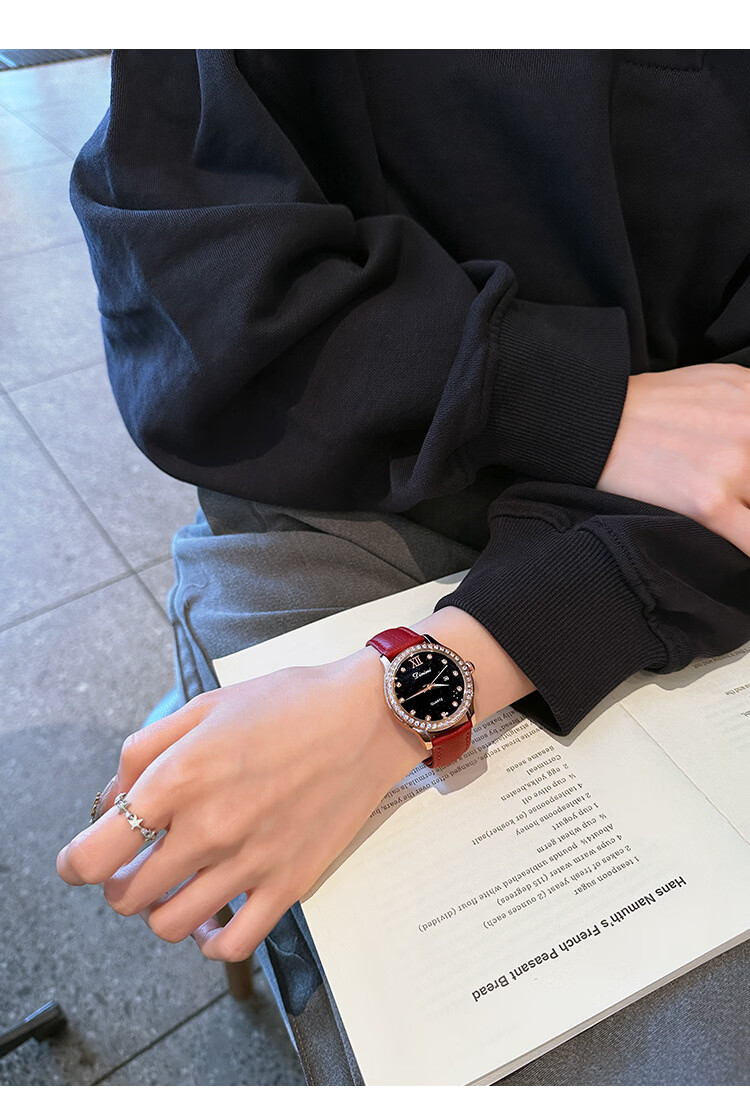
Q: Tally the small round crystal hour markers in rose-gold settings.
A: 11